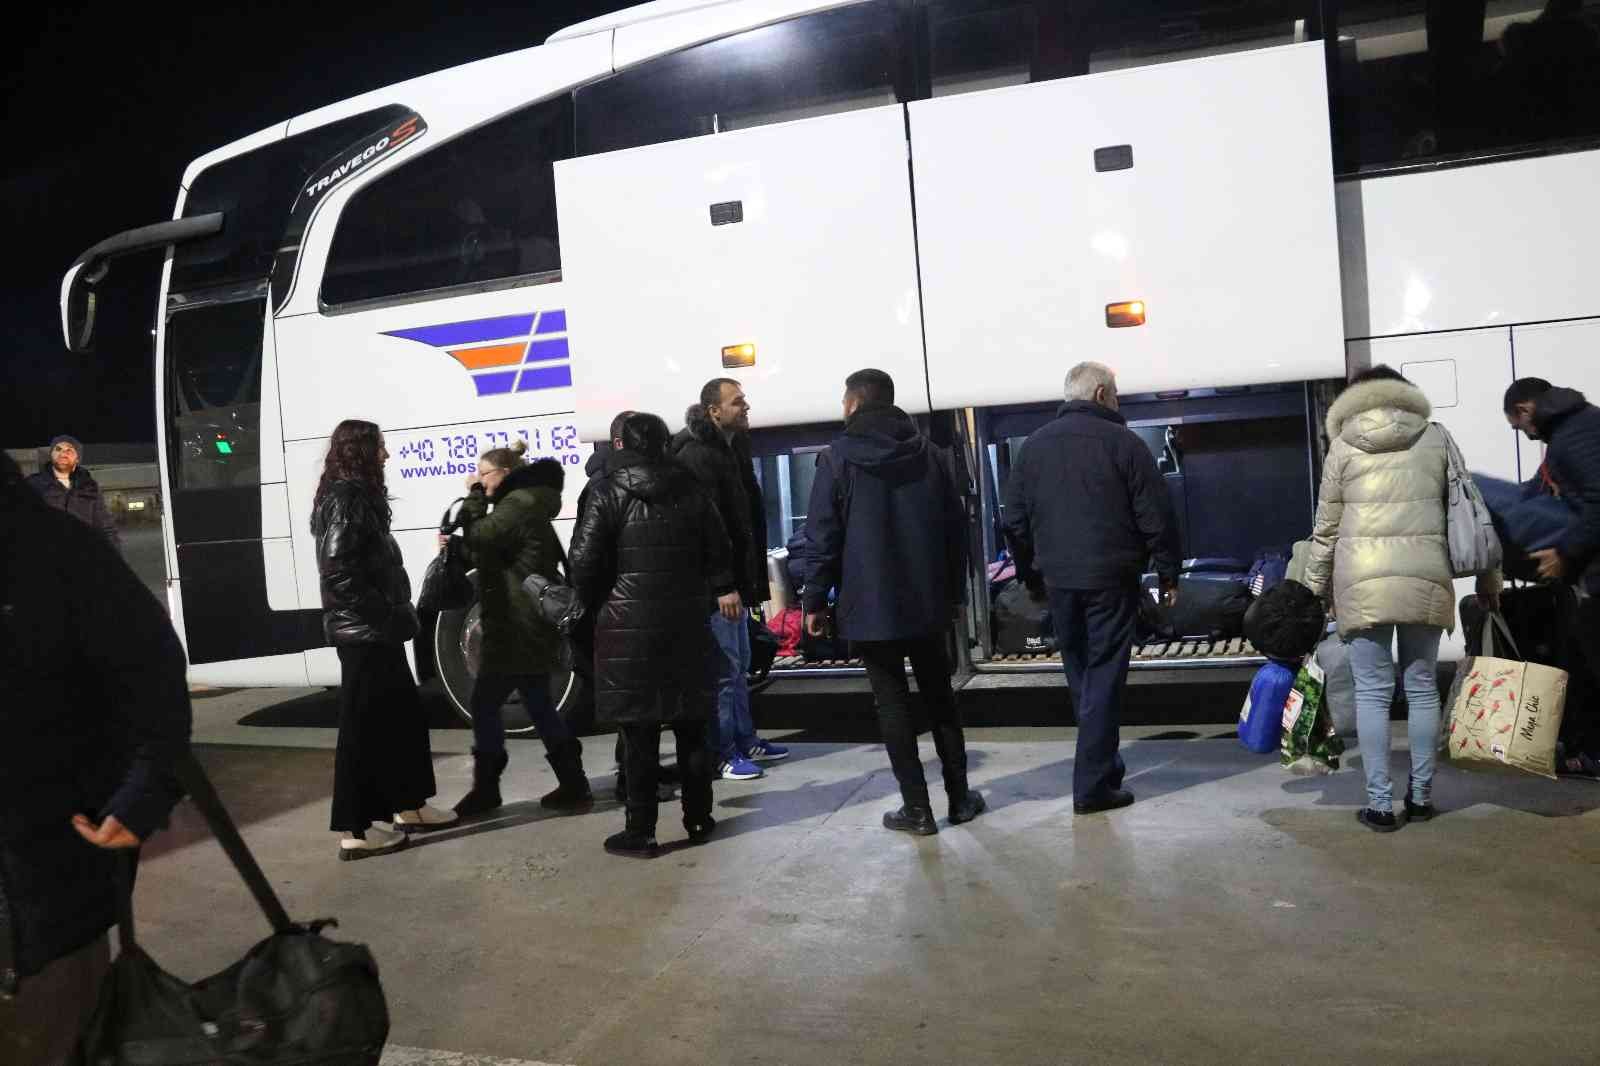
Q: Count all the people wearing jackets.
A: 11